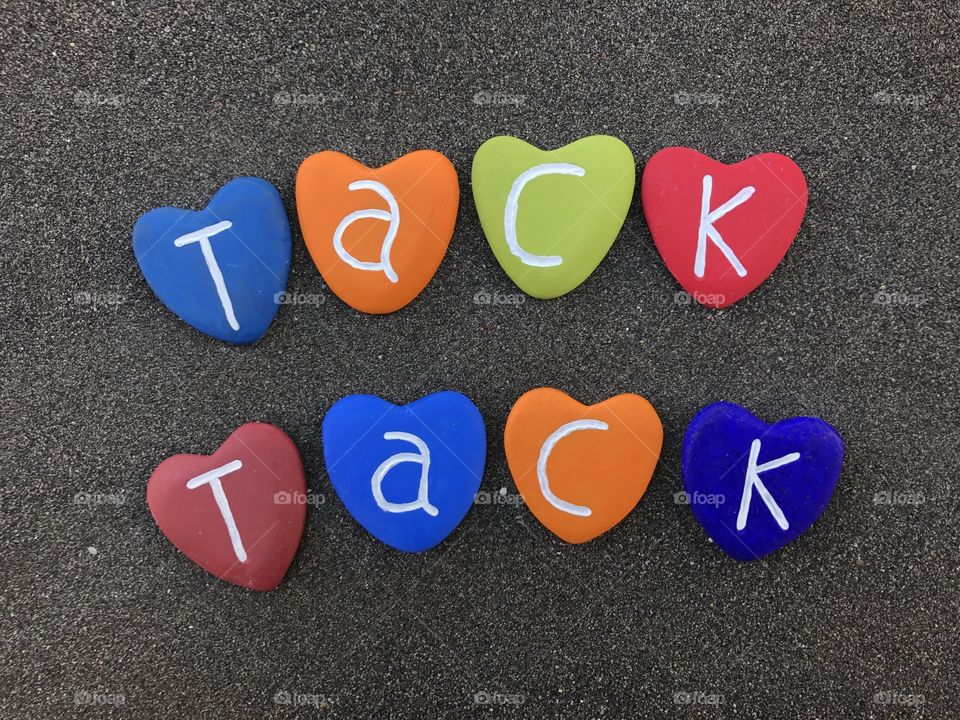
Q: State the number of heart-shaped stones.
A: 8